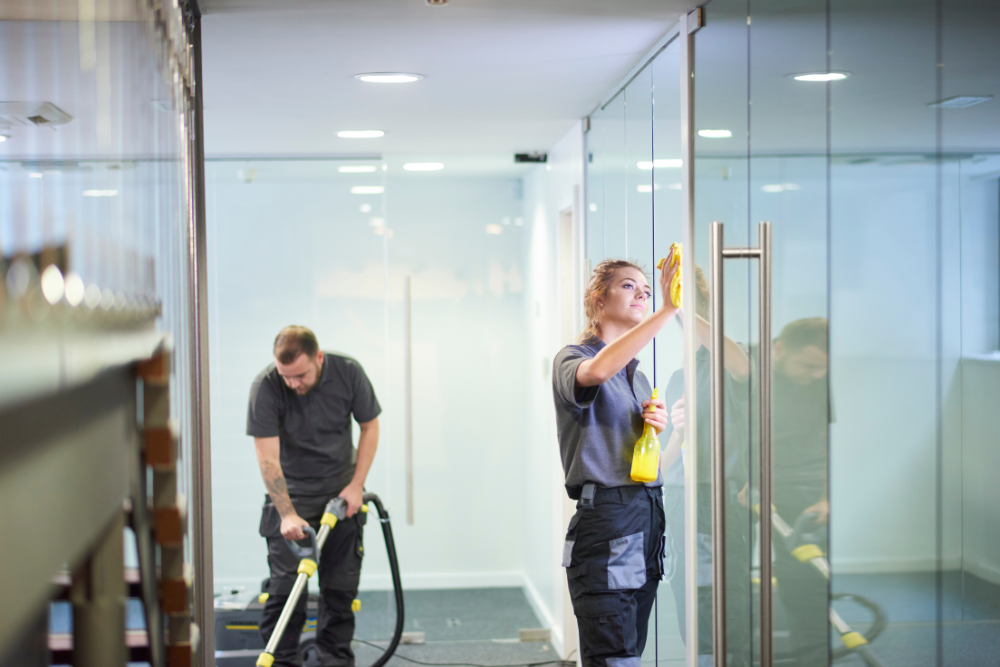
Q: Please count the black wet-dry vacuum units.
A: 1